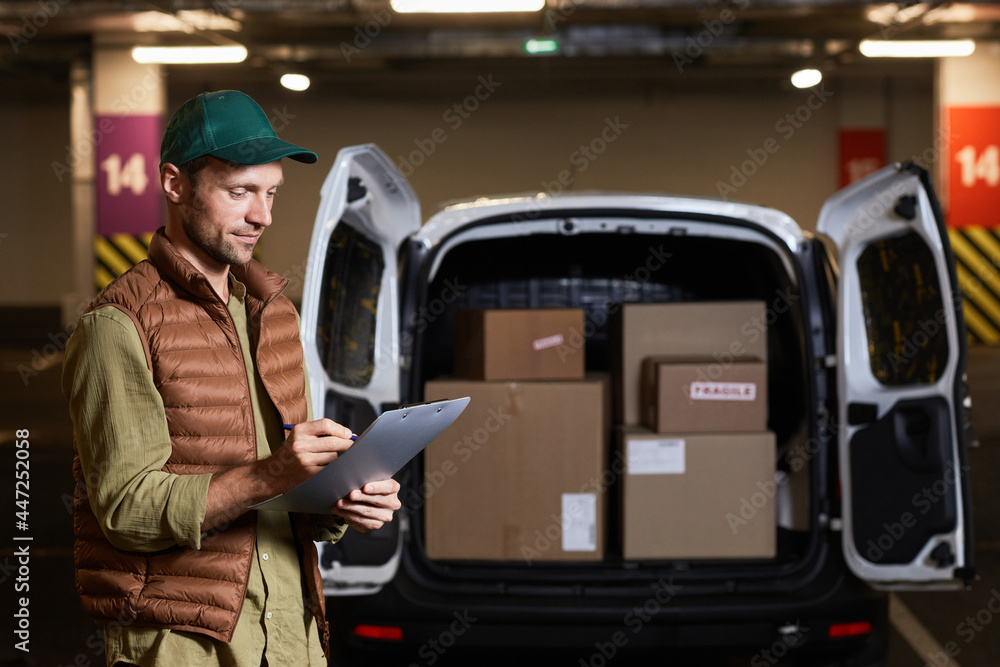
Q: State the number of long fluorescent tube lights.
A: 3